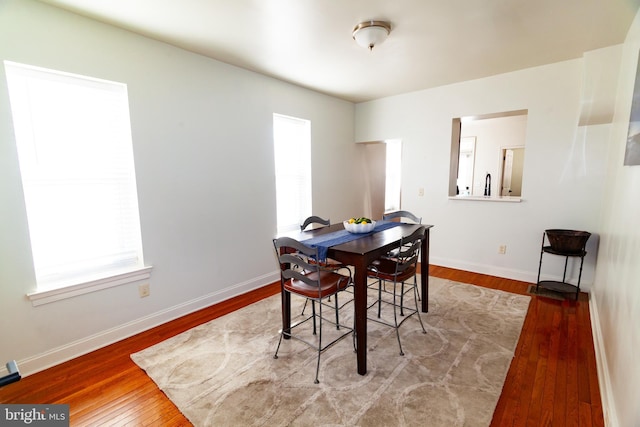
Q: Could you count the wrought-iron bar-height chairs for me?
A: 4